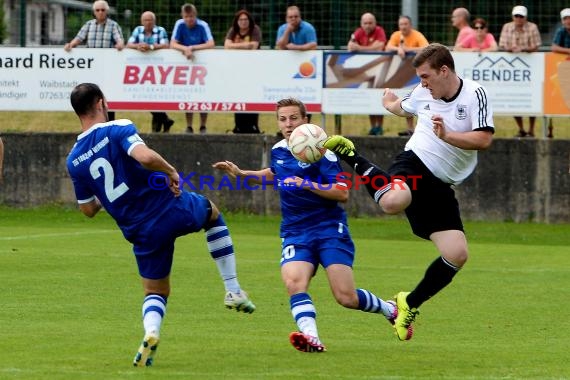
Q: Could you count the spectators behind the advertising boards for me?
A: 11